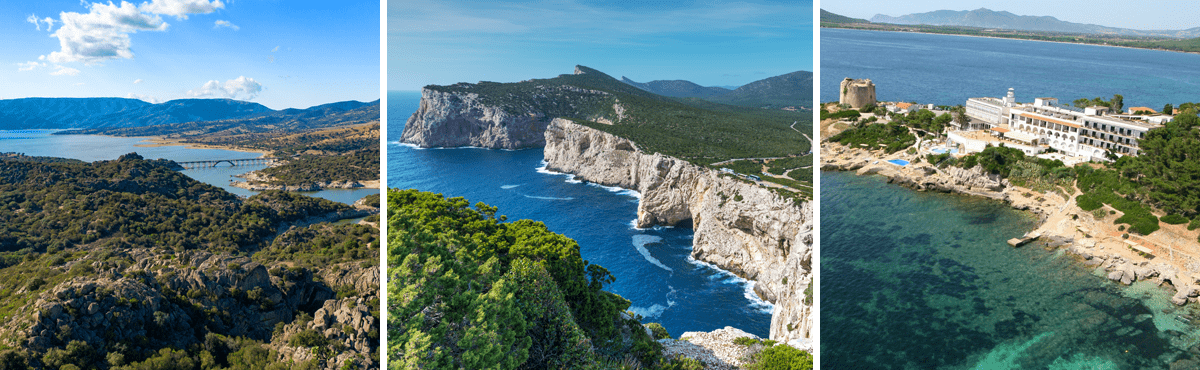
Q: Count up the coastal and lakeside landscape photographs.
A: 3